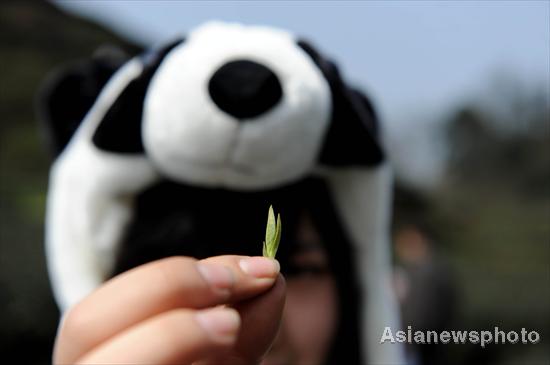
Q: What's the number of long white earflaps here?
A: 2